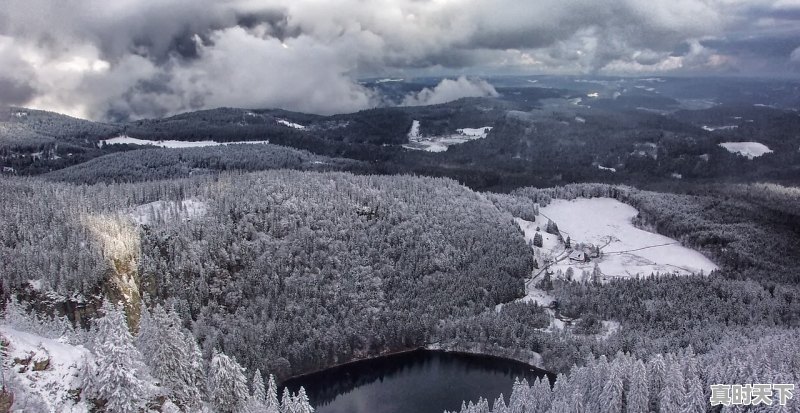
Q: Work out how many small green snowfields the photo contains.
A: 0